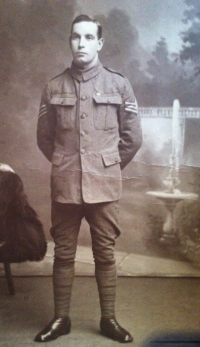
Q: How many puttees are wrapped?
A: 2